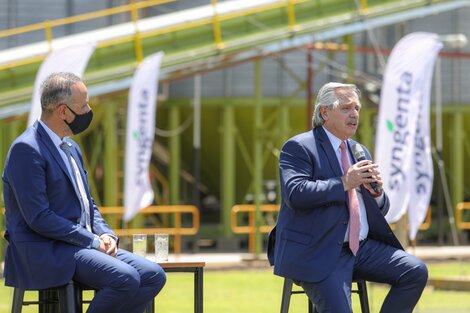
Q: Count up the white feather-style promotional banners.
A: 4